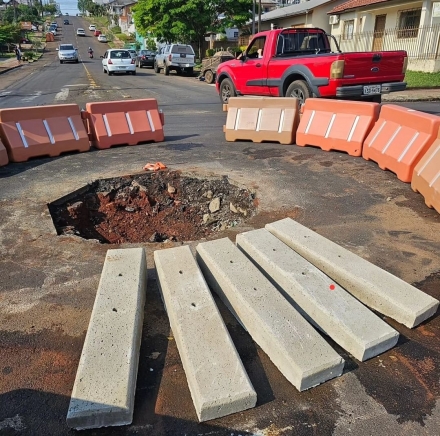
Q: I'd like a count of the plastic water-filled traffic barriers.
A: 7